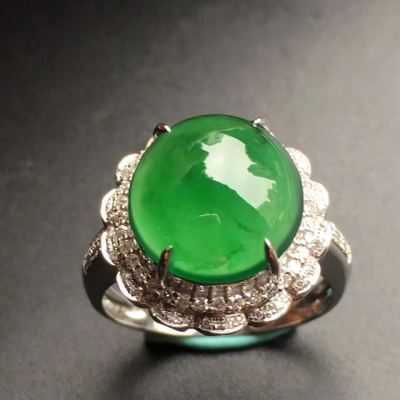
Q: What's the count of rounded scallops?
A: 11